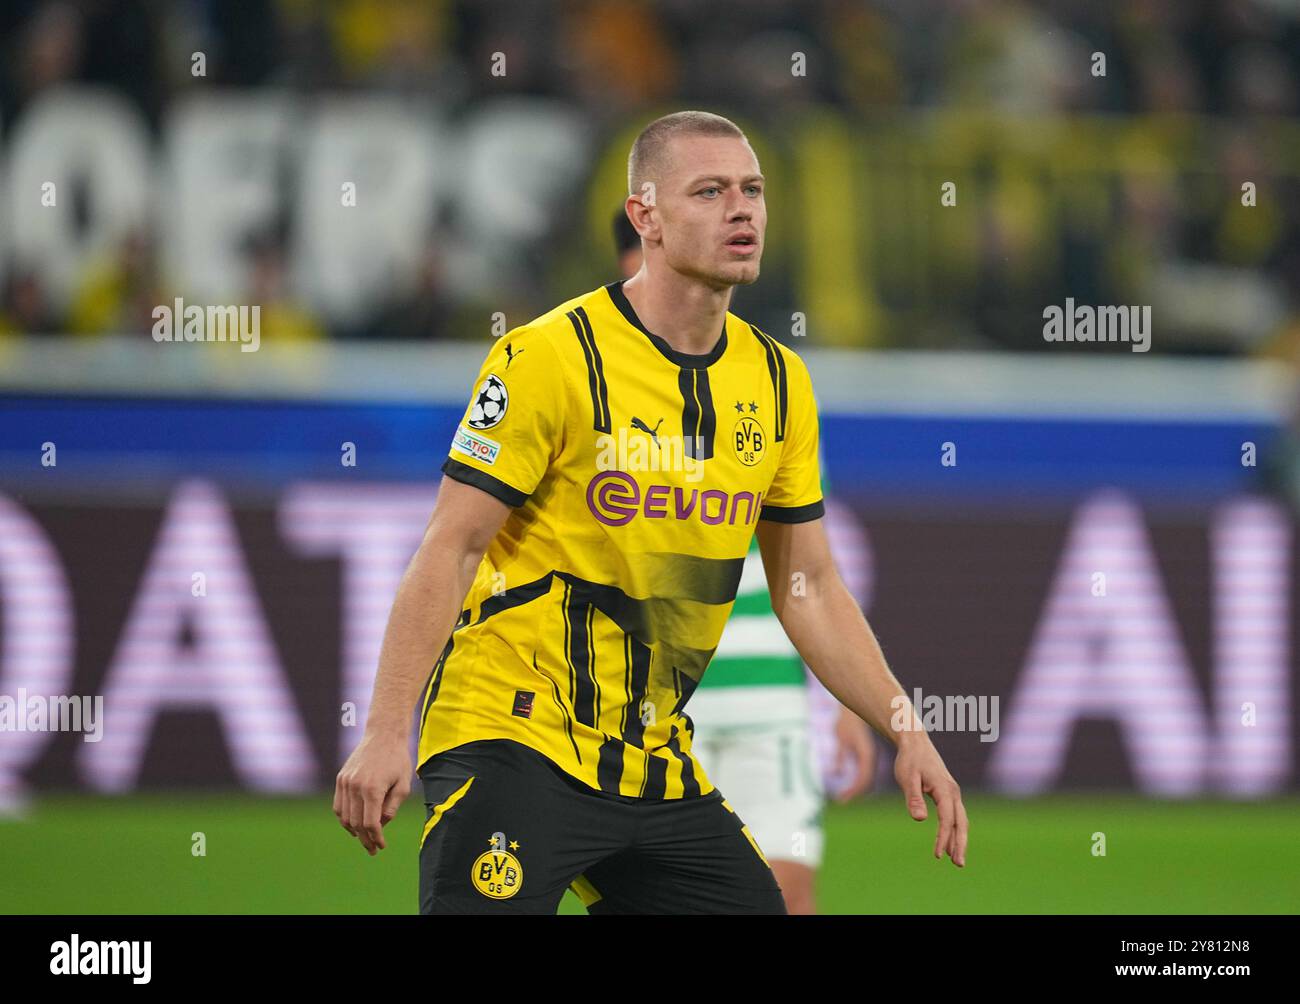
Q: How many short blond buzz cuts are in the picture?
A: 1